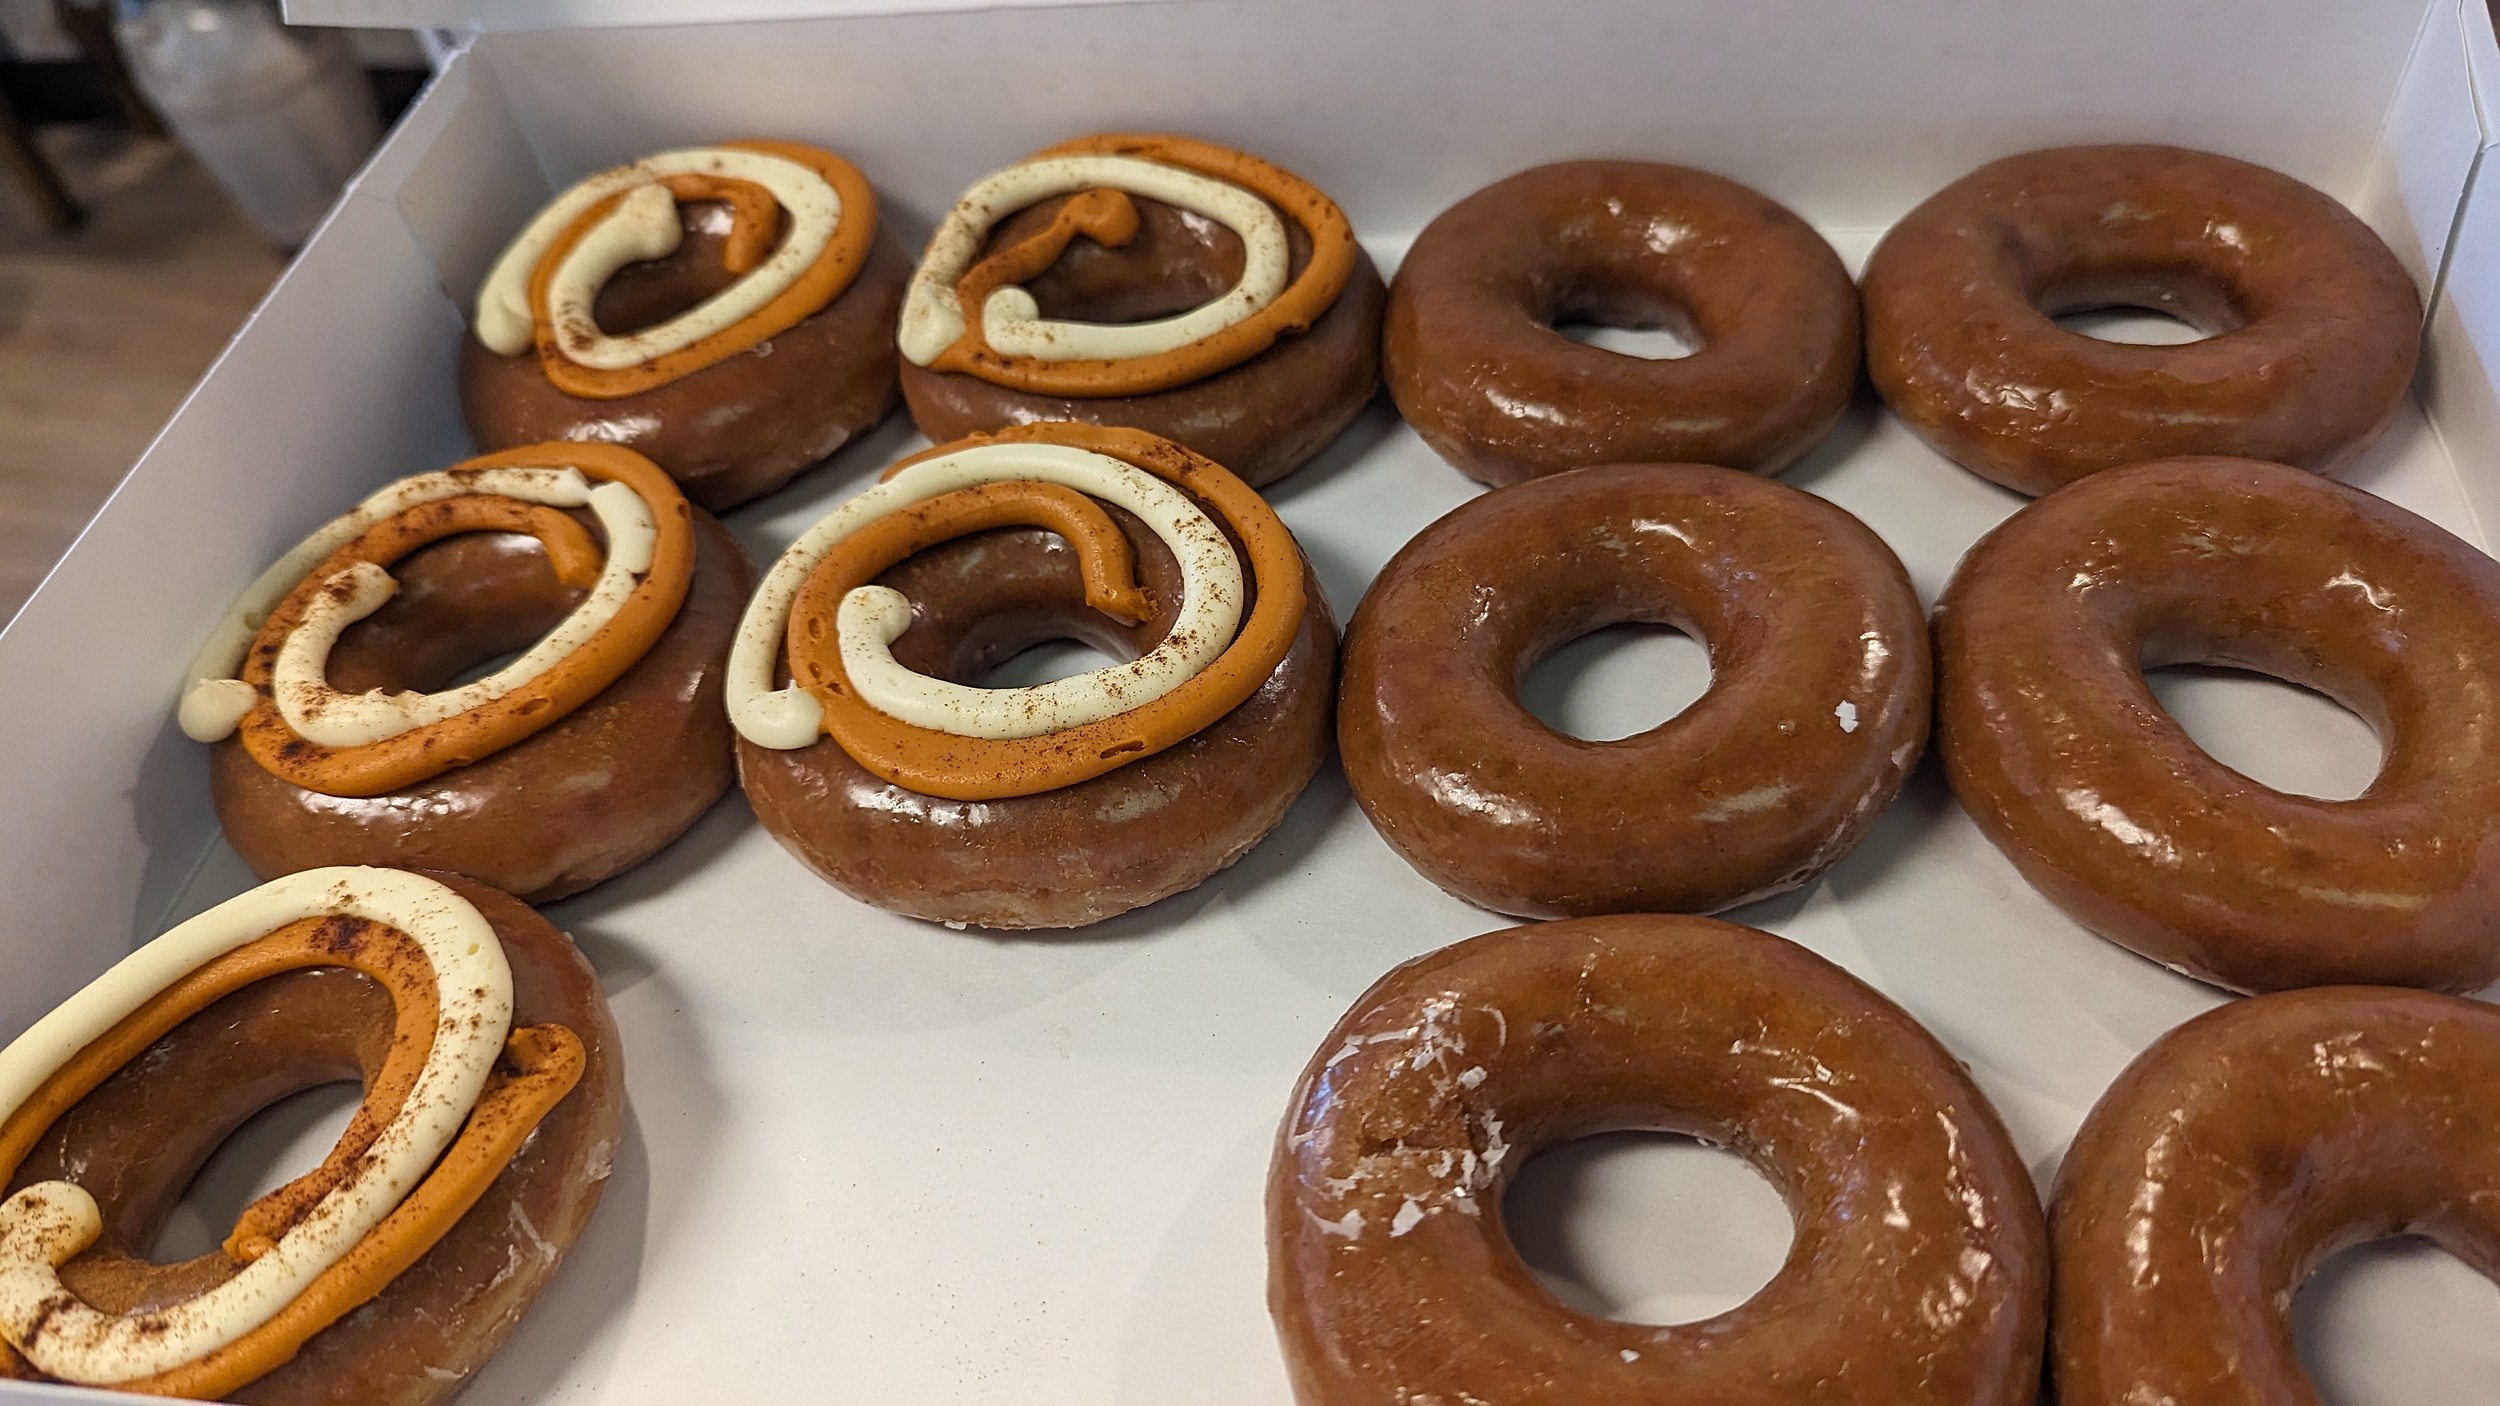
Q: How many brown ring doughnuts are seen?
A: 6